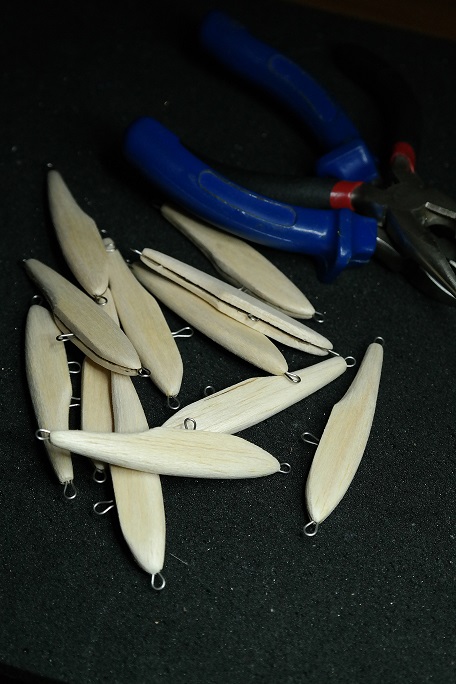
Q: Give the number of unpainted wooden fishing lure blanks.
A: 12